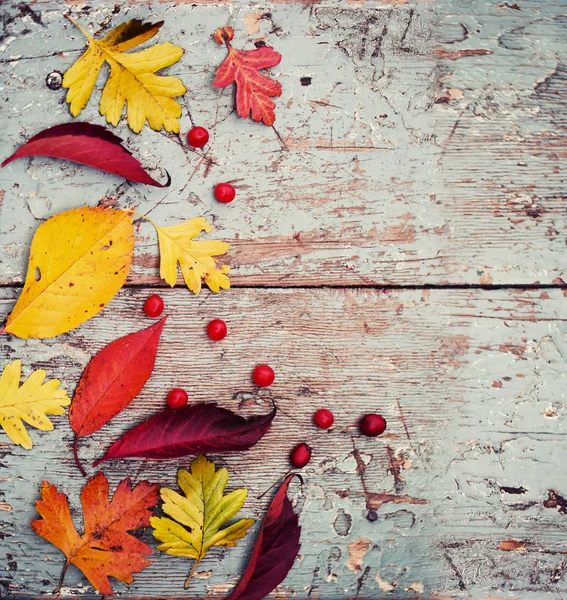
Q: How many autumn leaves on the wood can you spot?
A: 11